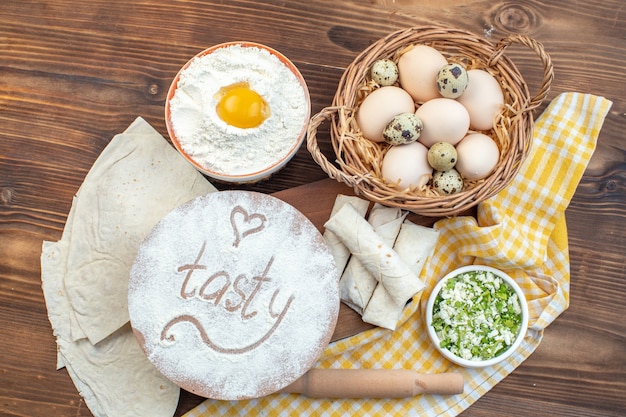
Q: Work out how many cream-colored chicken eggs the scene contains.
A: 6